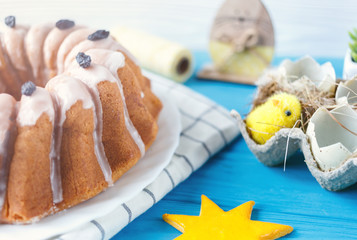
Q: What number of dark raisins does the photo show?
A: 5